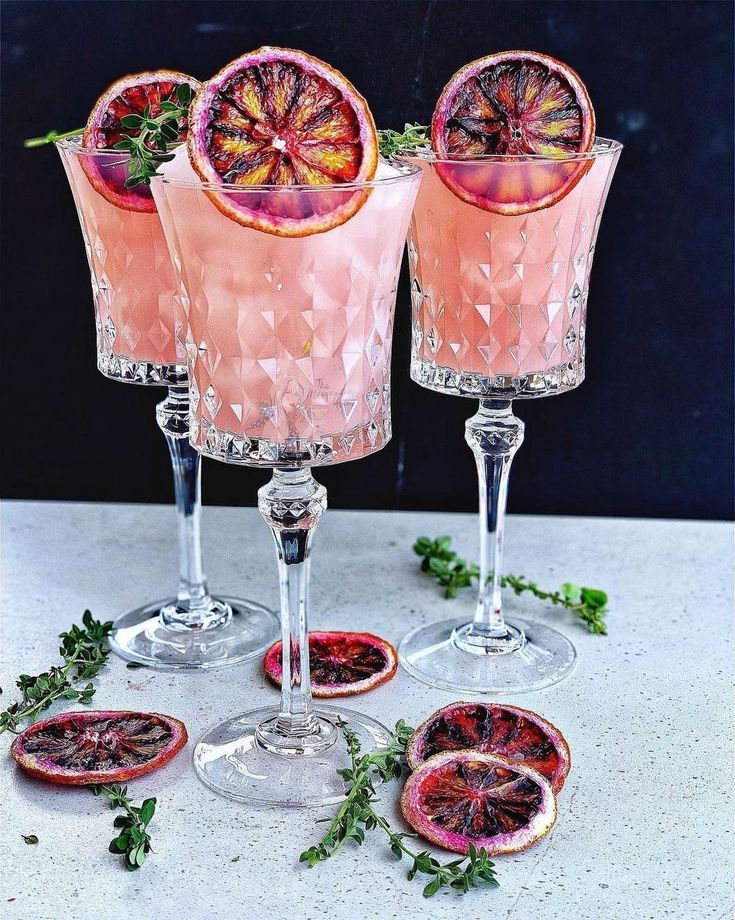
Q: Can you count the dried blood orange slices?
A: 7